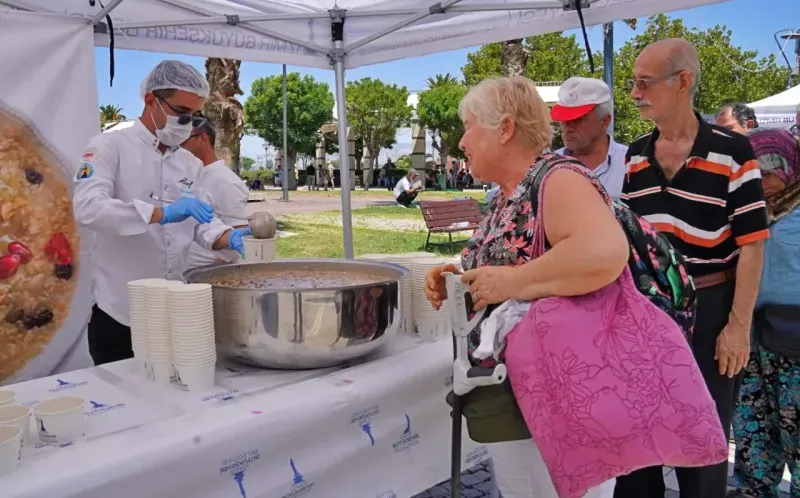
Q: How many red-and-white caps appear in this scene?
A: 1